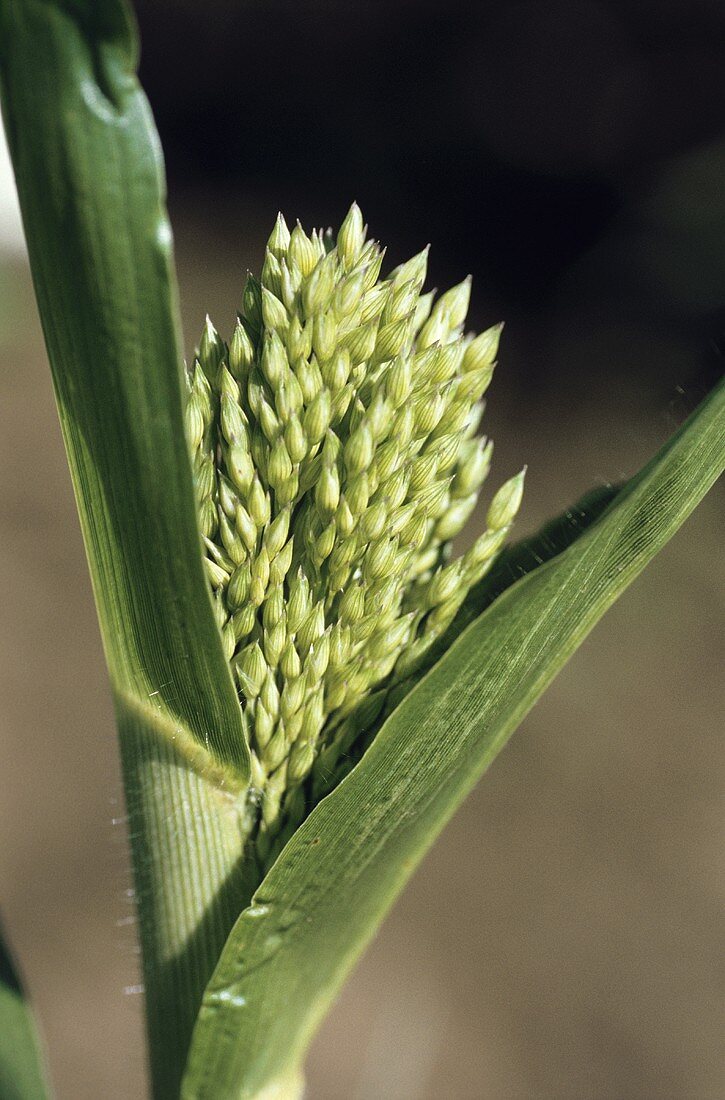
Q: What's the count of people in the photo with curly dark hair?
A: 0